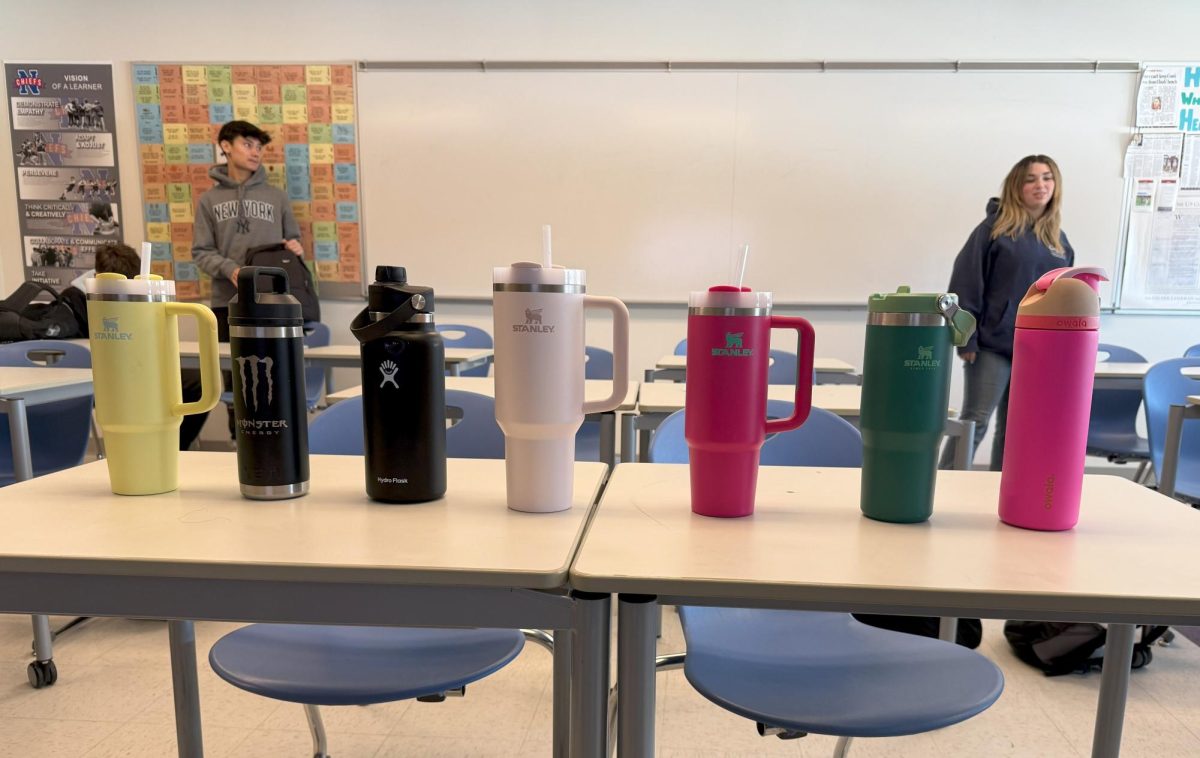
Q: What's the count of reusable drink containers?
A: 7